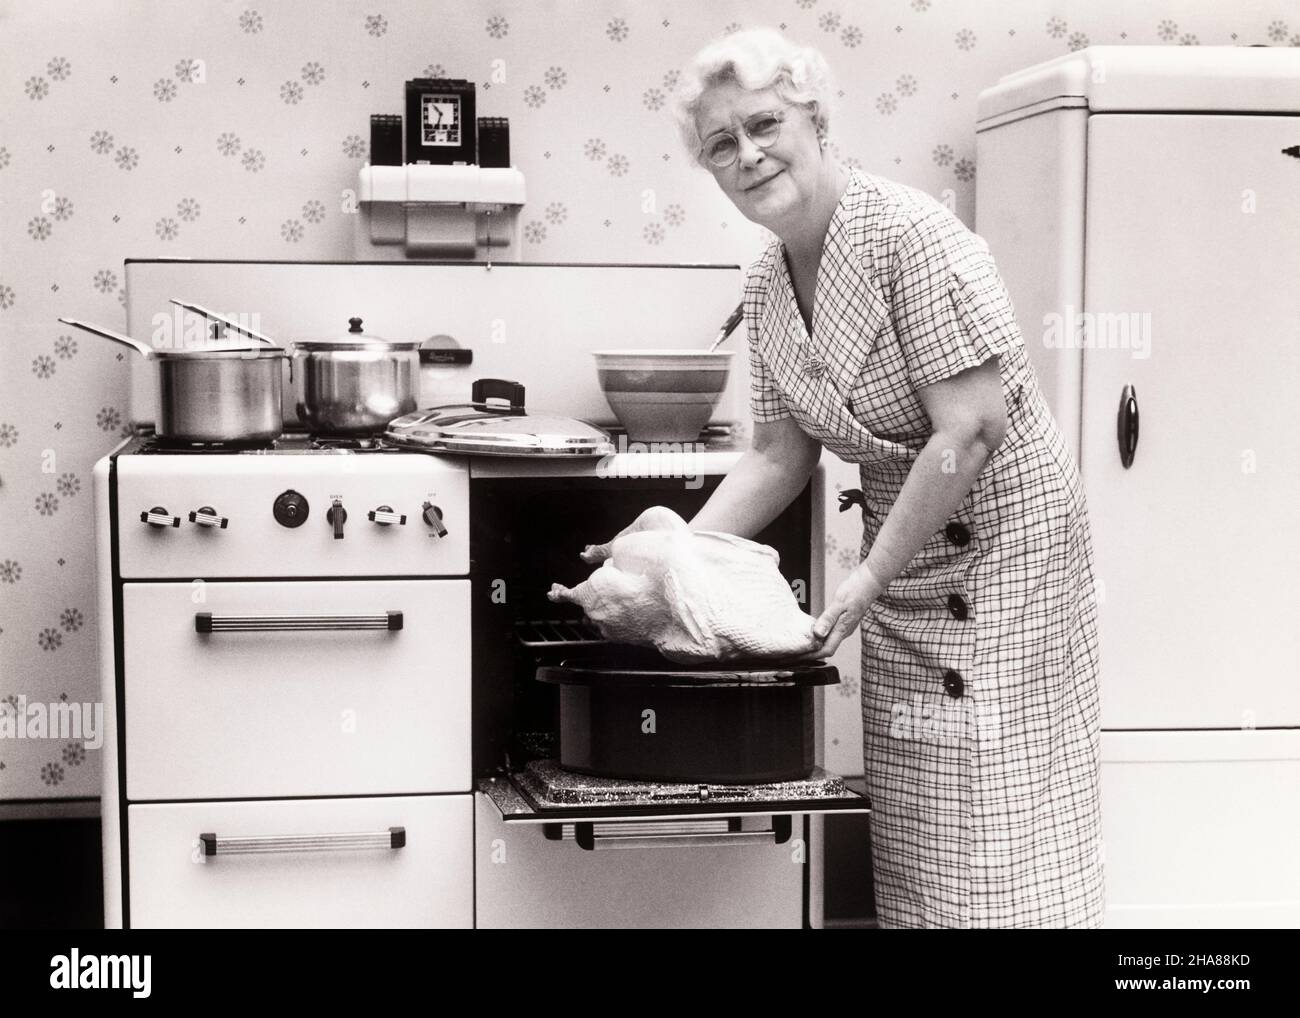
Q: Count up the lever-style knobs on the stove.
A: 5